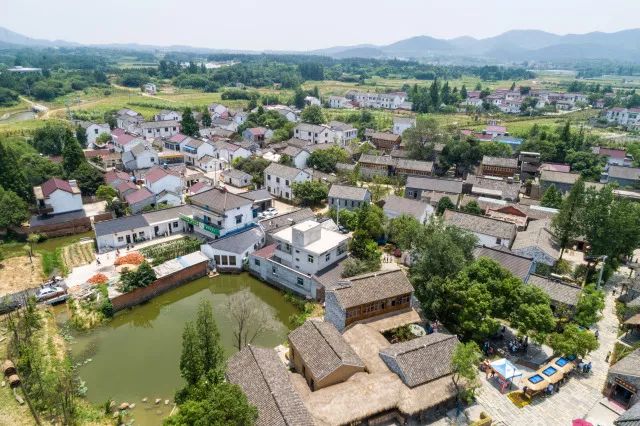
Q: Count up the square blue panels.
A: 3